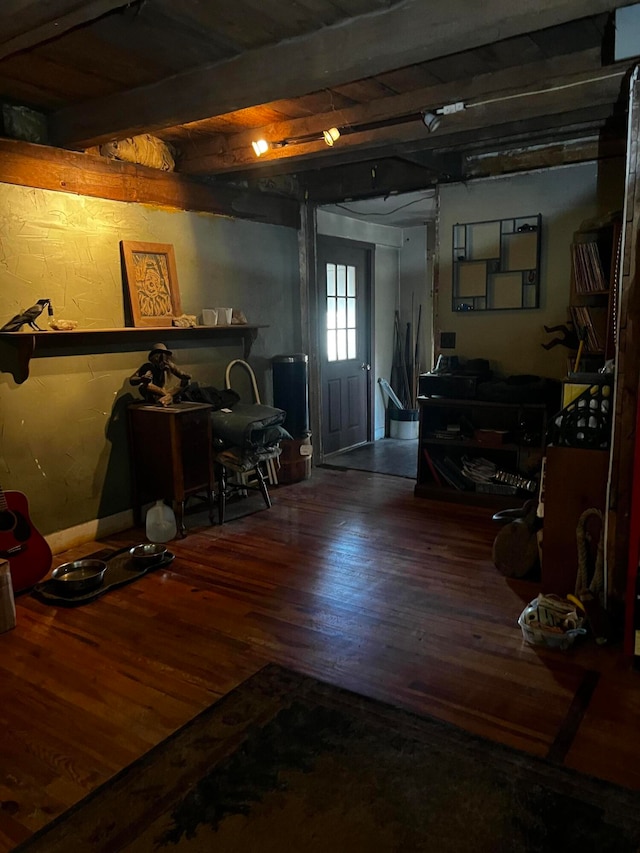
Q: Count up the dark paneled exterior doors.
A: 1